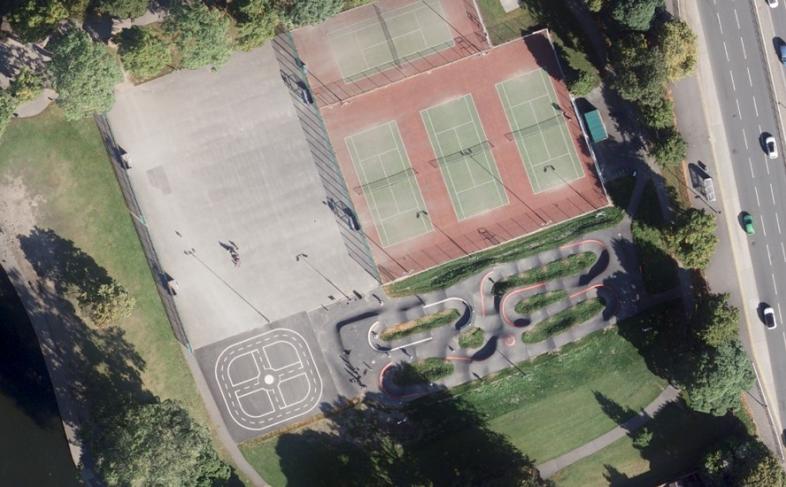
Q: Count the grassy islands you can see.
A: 6